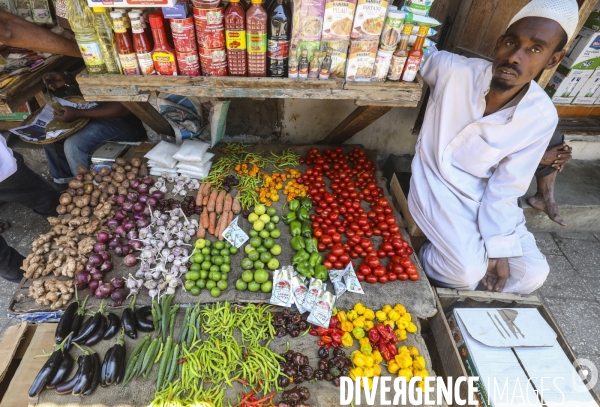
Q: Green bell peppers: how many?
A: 12